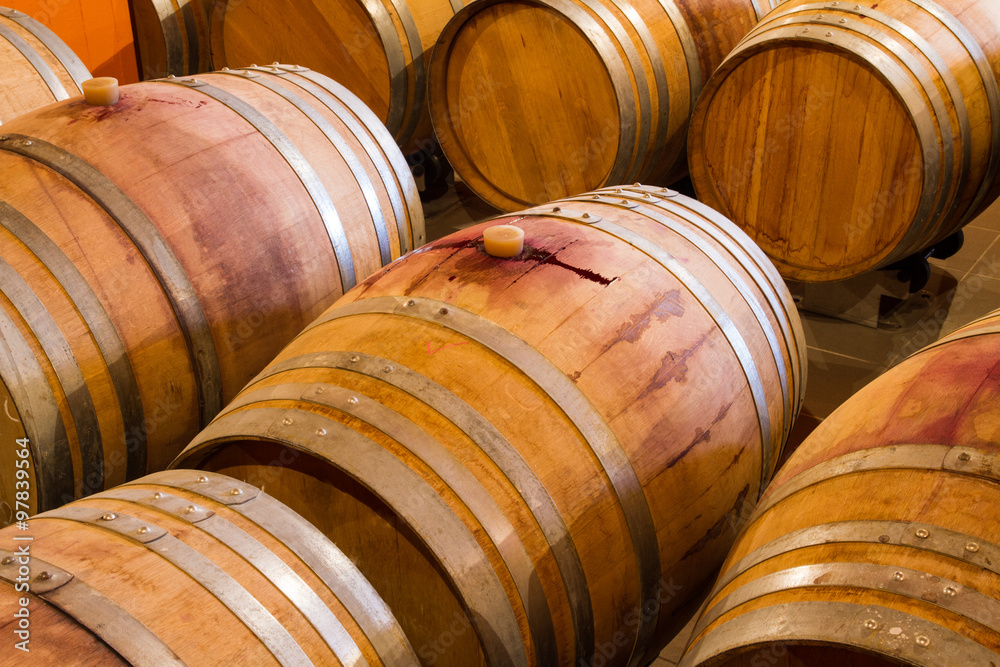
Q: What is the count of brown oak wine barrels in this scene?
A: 9